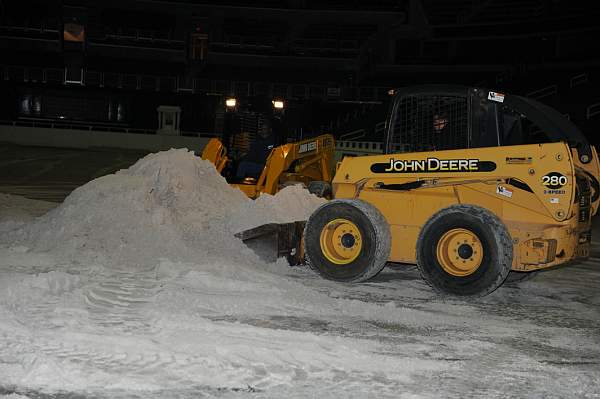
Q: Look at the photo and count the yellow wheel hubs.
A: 2